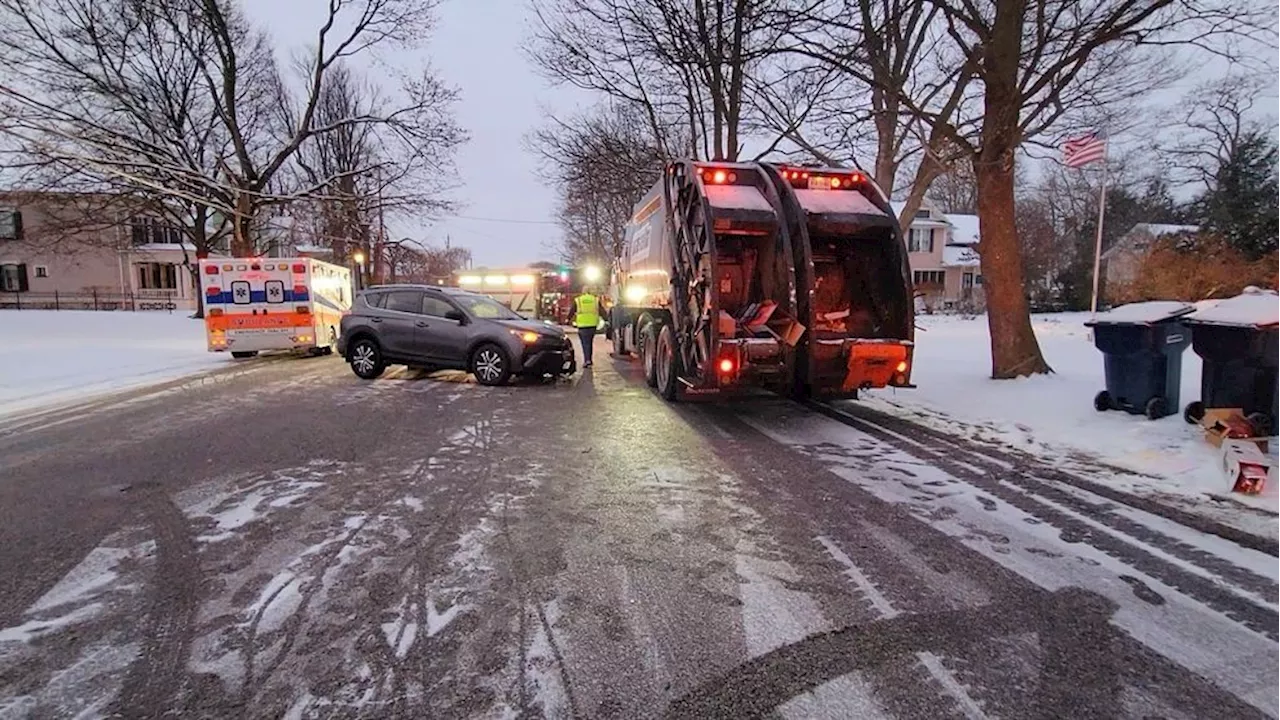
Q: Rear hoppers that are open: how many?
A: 2